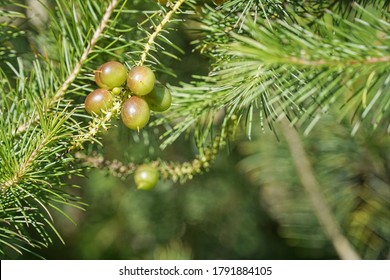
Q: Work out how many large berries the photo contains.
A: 6